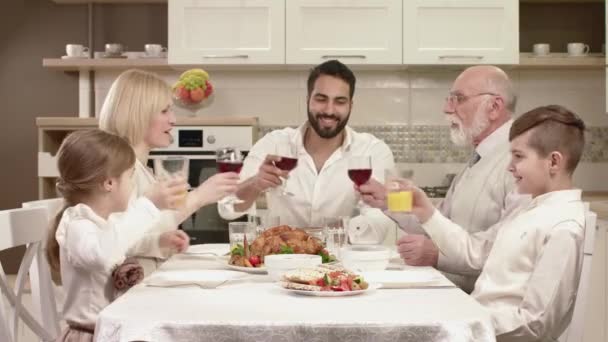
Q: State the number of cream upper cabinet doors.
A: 3